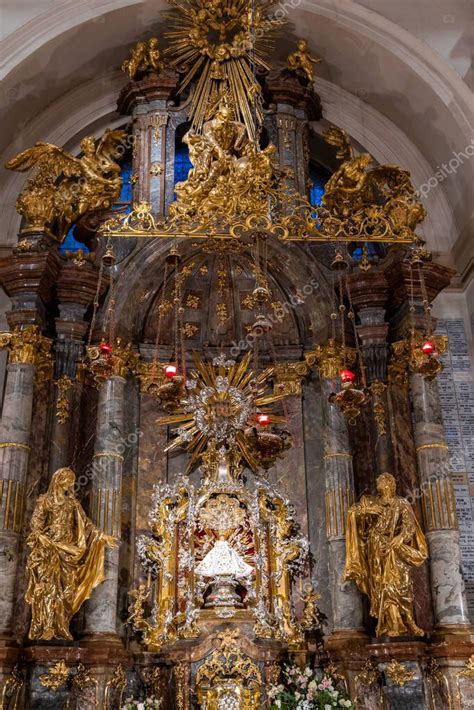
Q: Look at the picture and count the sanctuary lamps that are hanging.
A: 5